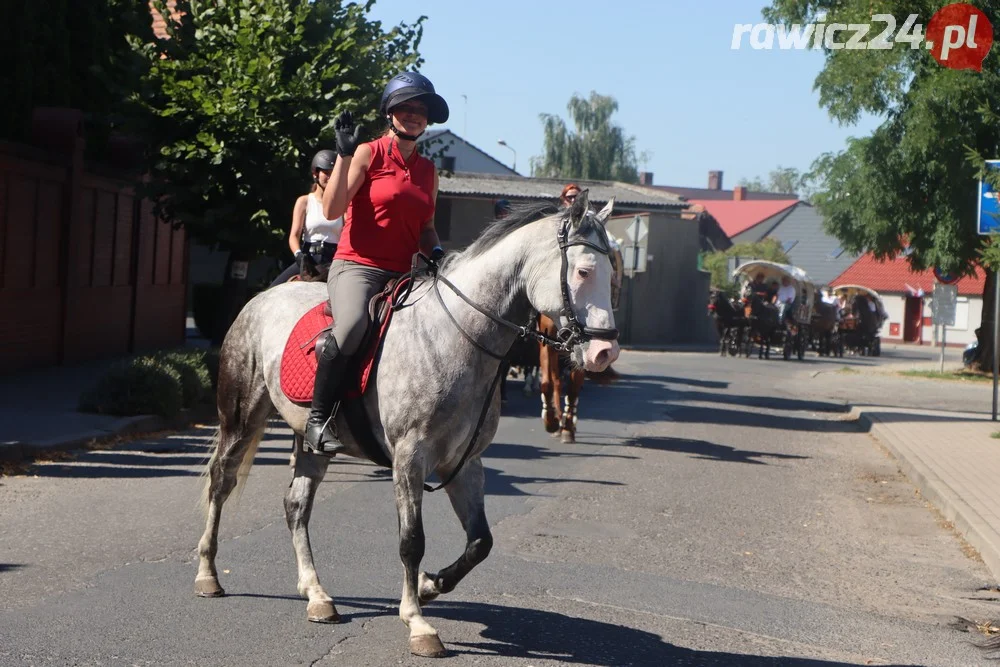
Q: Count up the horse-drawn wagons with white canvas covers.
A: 2